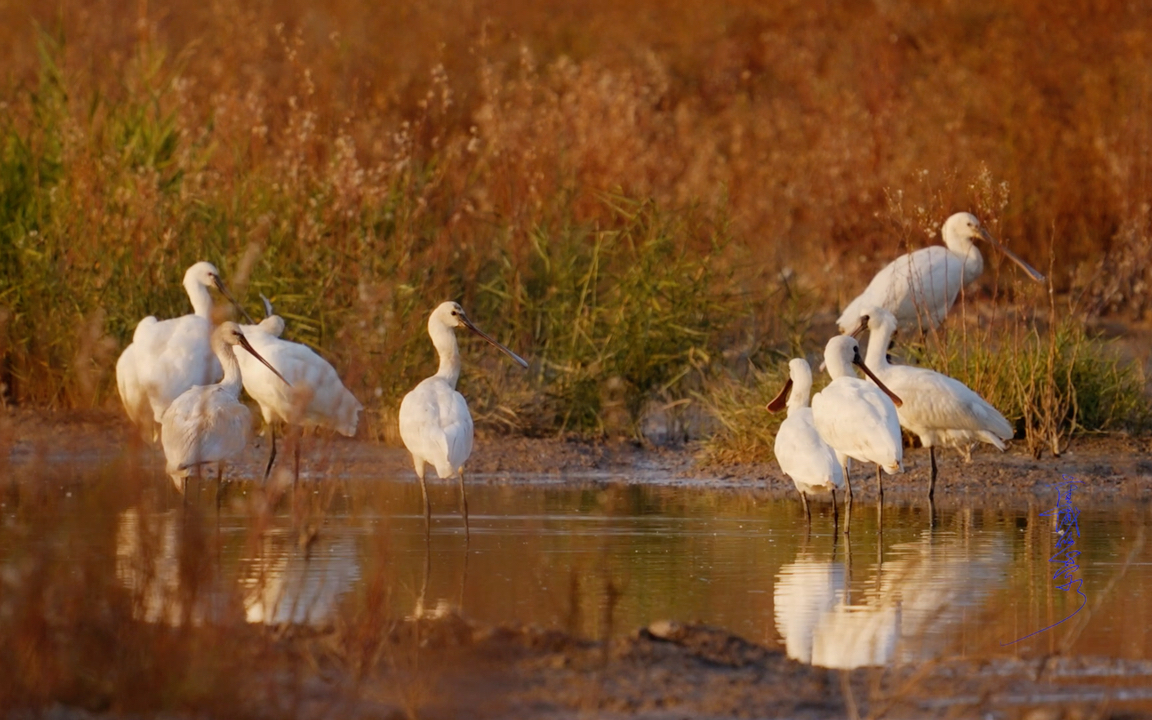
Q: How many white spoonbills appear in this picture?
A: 8